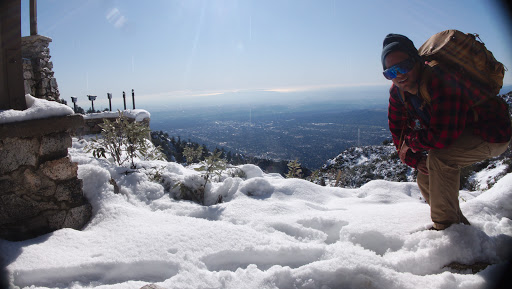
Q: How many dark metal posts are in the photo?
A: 5